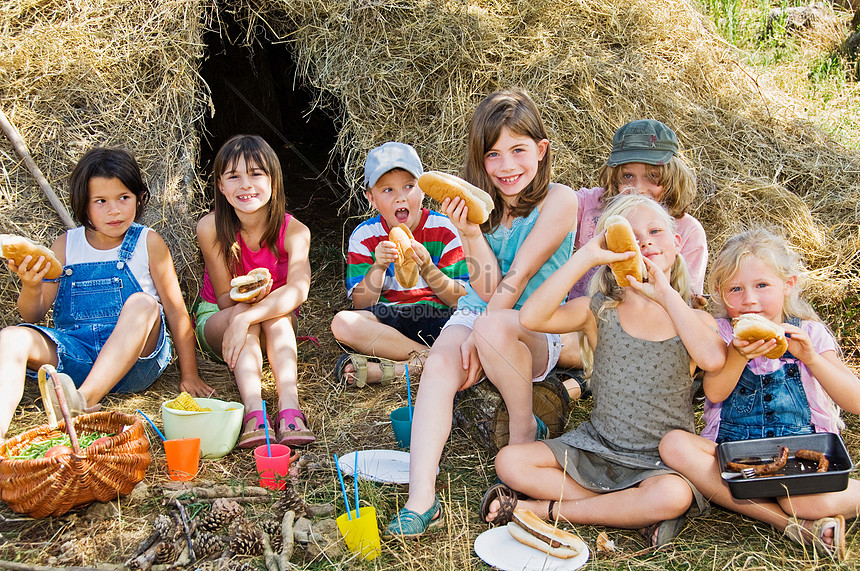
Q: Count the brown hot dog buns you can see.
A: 7